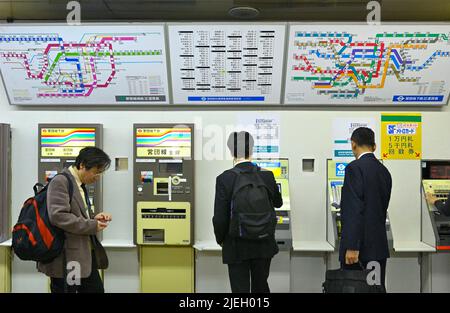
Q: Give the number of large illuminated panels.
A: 3